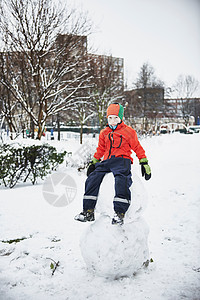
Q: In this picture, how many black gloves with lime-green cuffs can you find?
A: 2